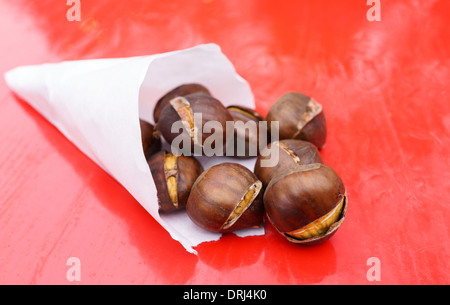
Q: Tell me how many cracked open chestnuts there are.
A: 7